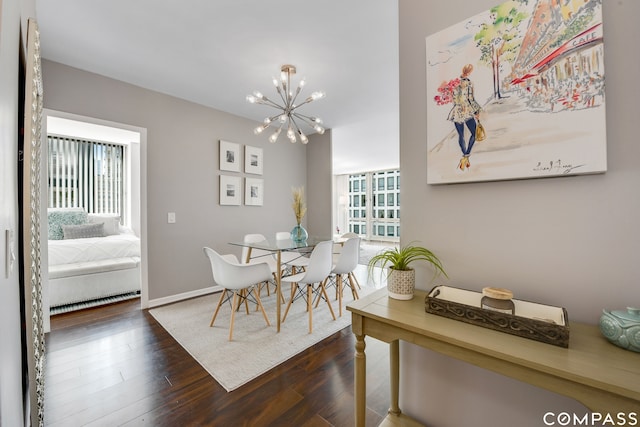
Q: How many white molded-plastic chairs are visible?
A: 6